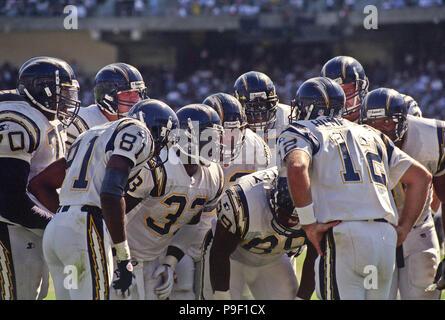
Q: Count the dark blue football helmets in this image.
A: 11